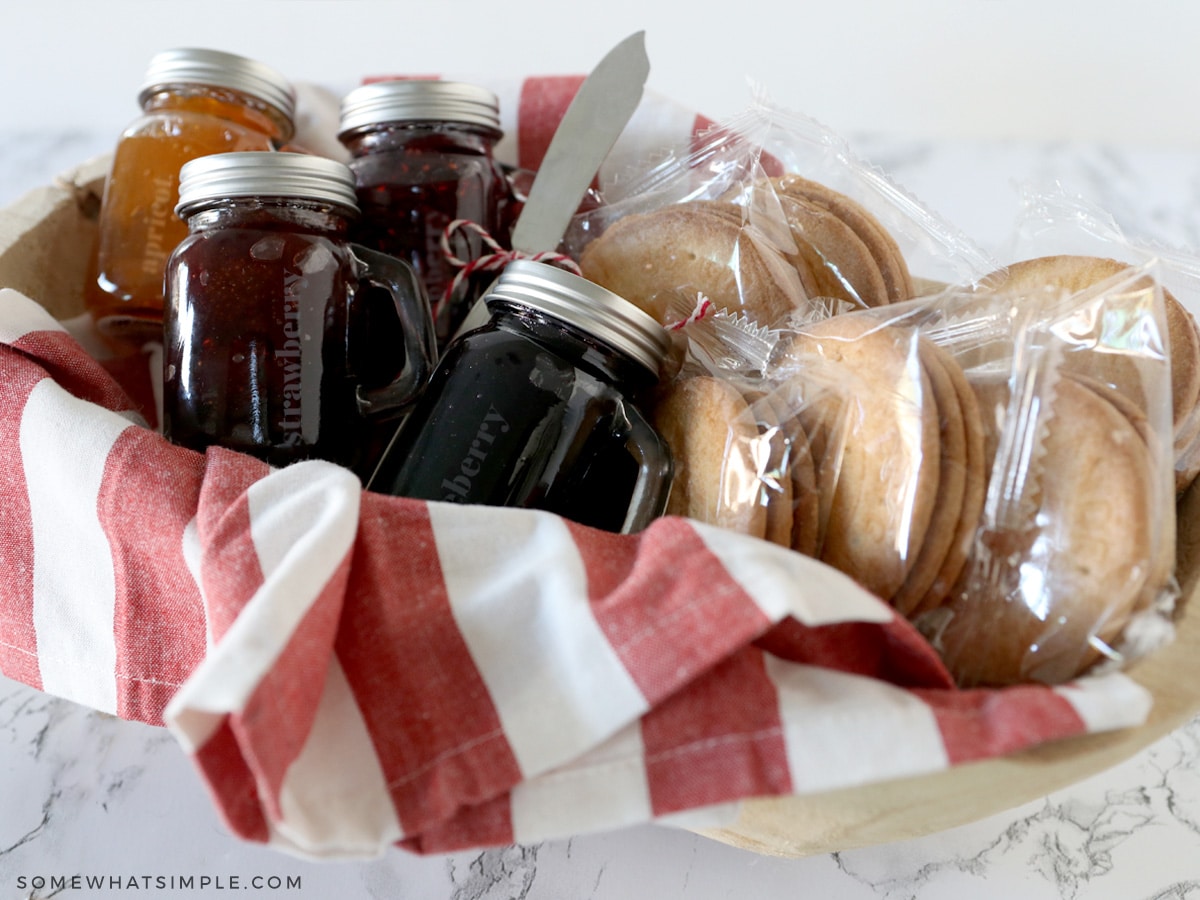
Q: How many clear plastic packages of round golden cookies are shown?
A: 6